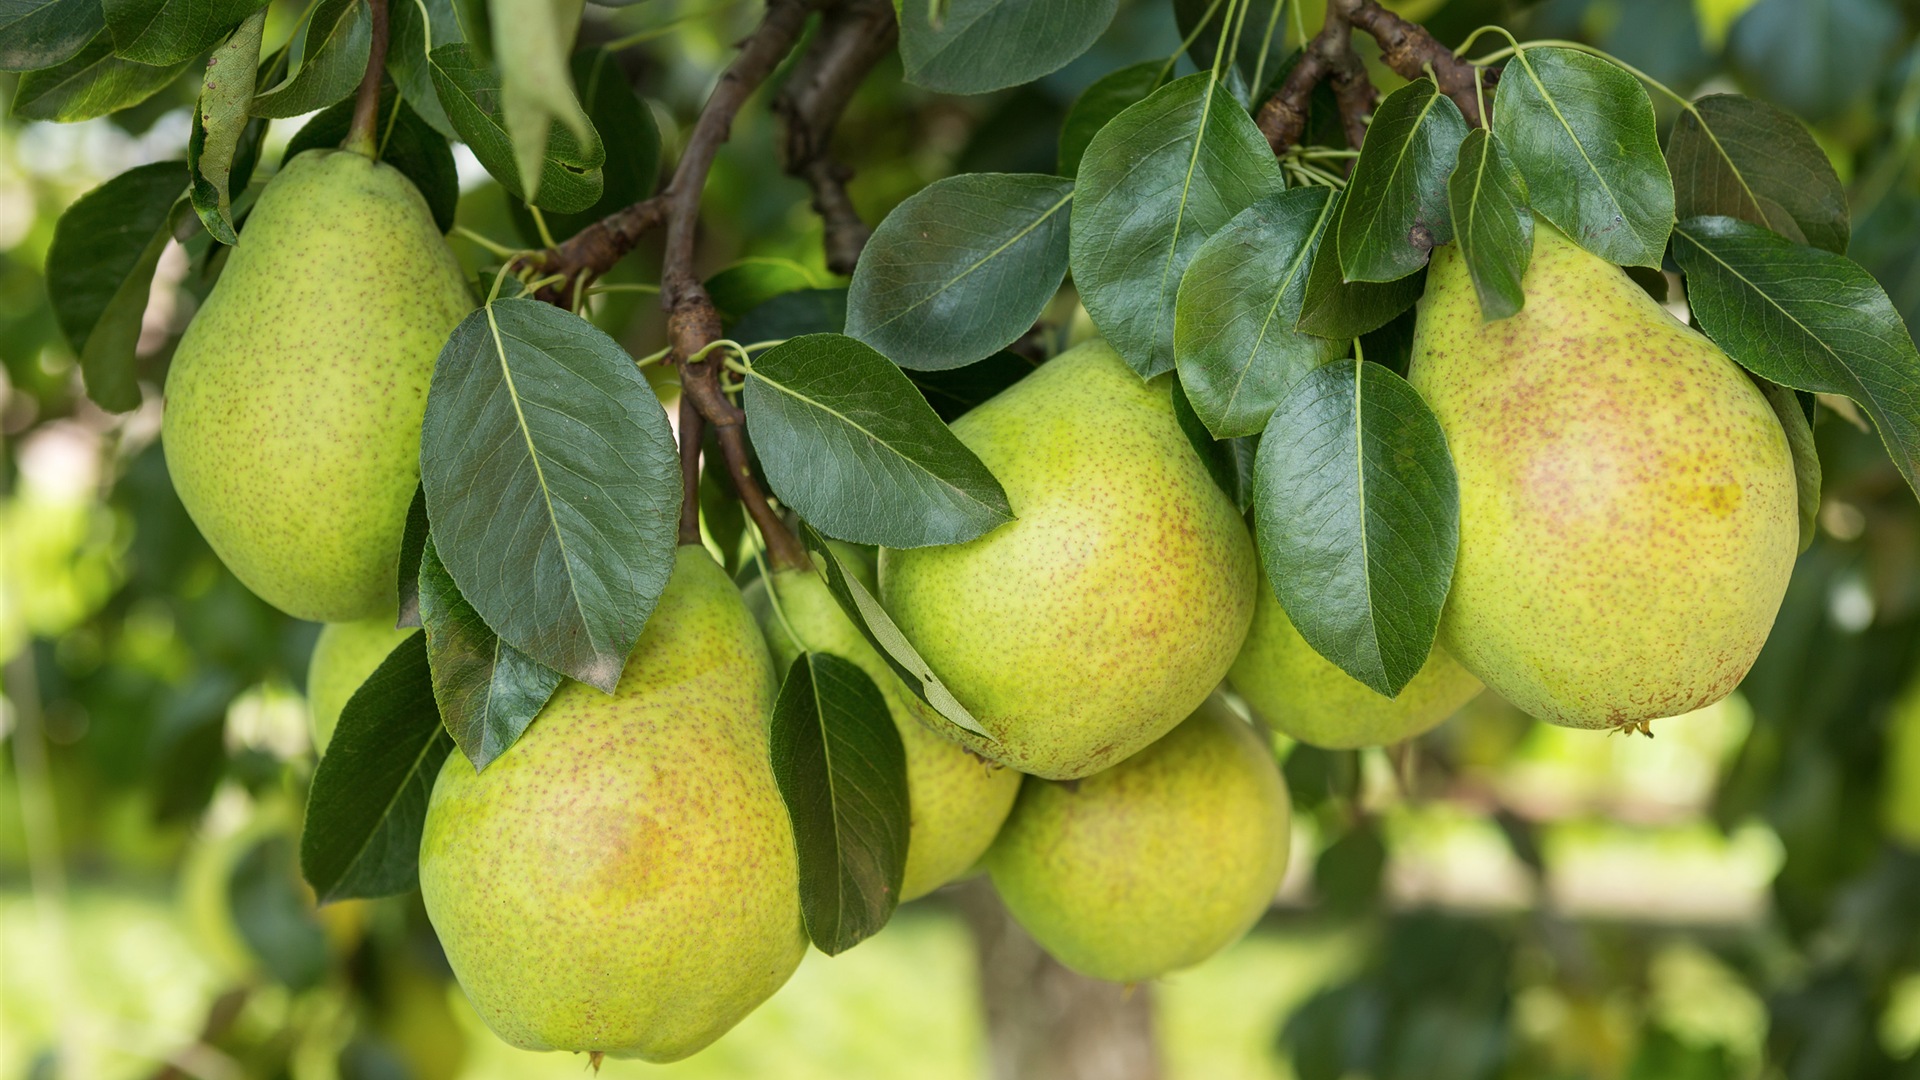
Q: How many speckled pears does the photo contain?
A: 8